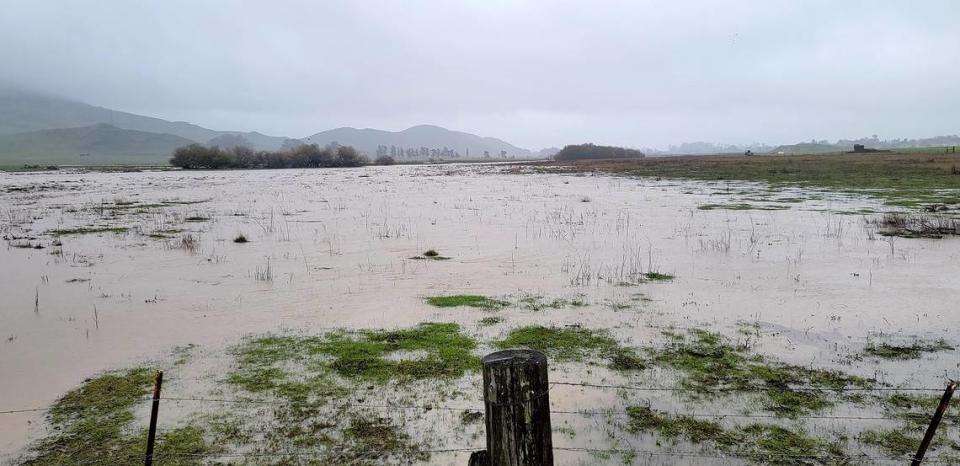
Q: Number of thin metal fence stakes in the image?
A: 2